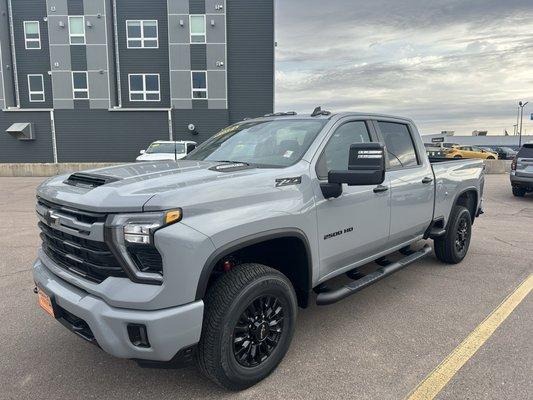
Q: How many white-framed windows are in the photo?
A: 8